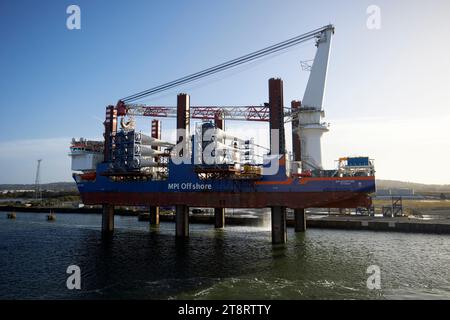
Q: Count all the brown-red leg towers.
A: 6